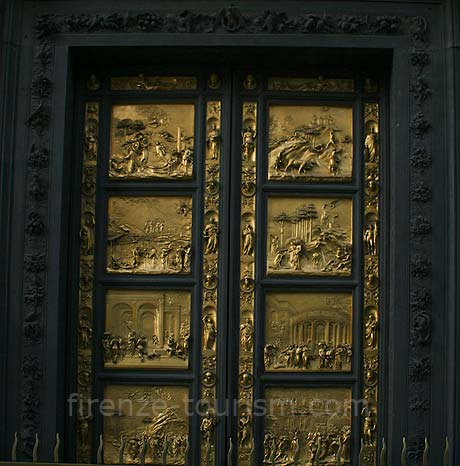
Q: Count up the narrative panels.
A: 8